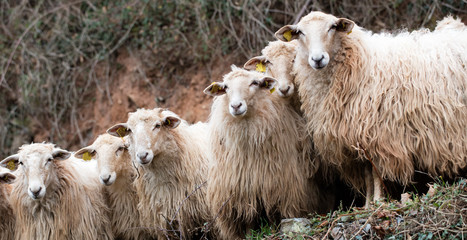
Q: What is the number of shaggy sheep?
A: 7